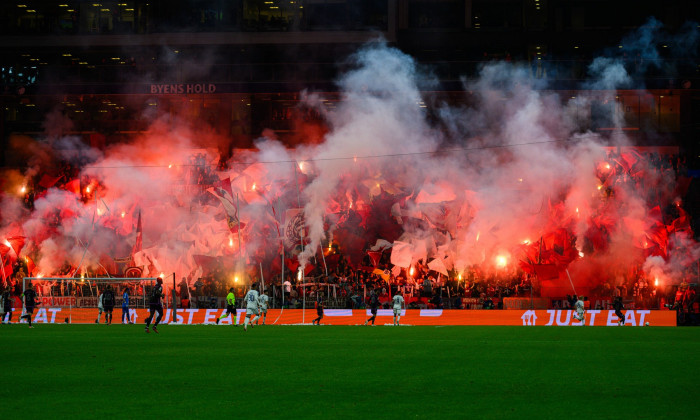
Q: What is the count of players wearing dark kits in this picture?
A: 7